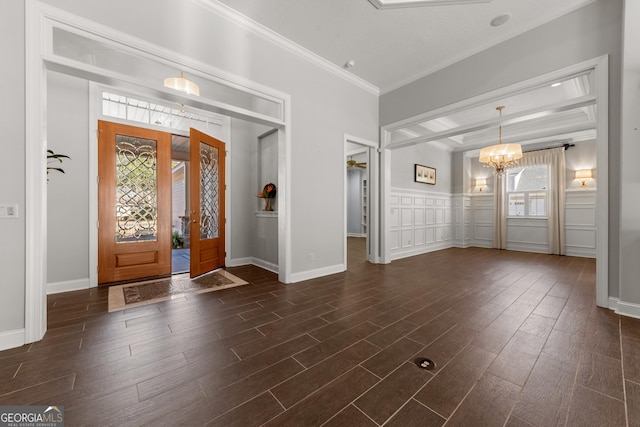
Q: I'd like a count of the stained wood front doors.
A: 2